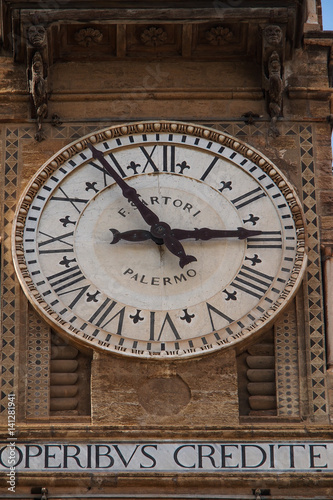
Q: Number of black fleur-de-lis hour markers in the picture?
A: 12